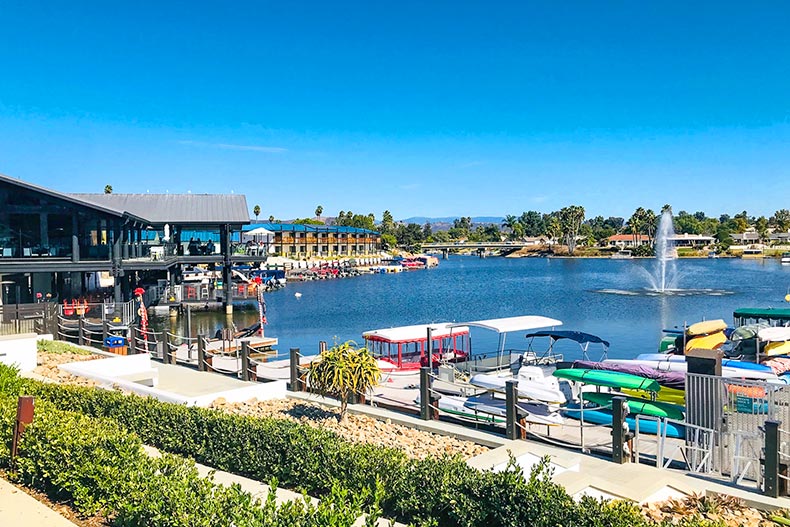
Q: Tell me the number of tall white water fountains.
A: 1